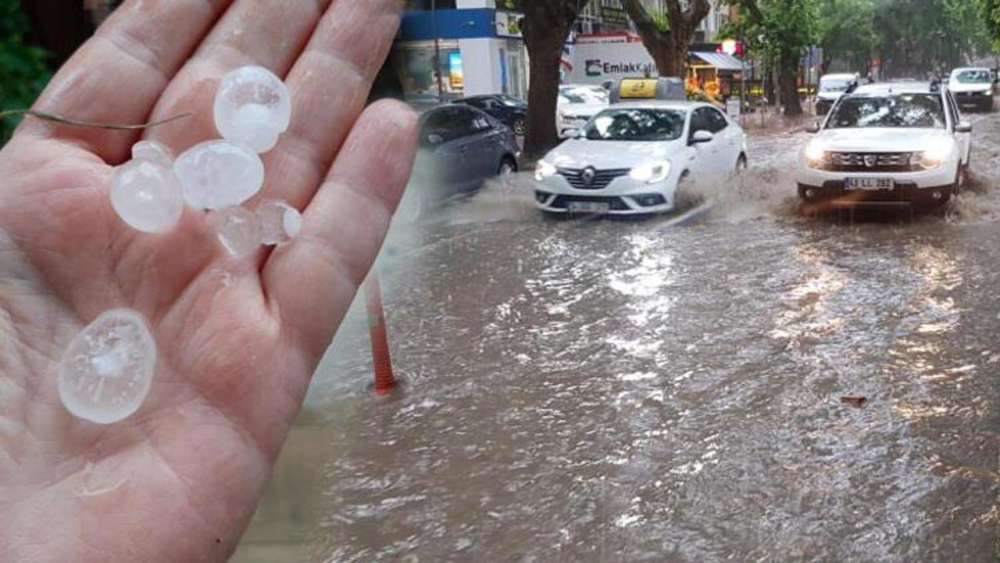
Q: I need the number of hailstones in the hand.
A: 7